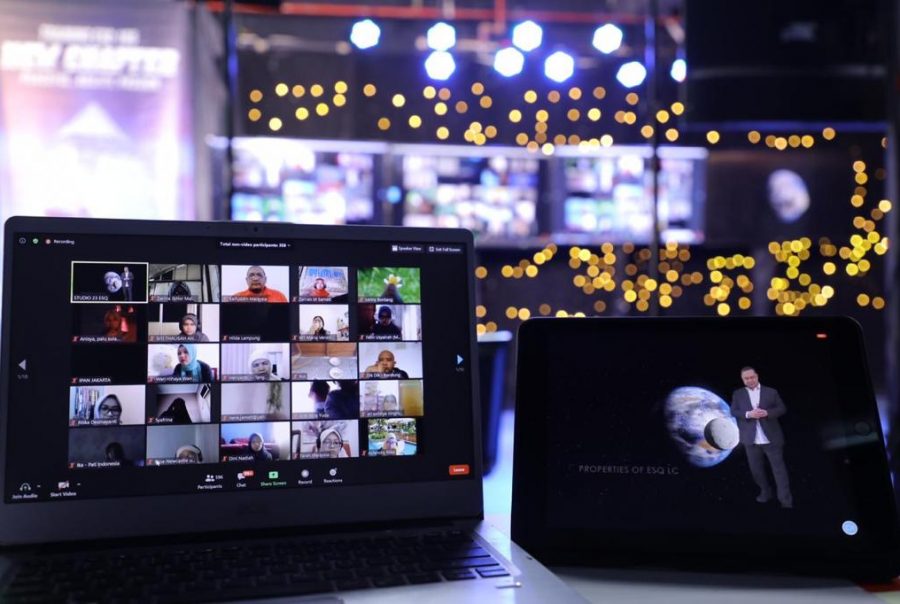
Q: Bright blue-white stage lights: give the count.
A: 9